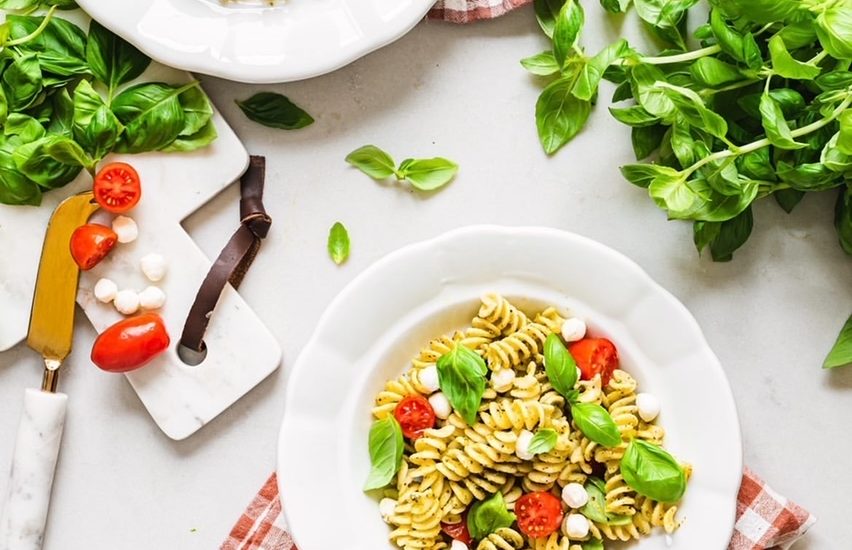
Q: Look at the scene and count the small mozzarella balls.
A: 15